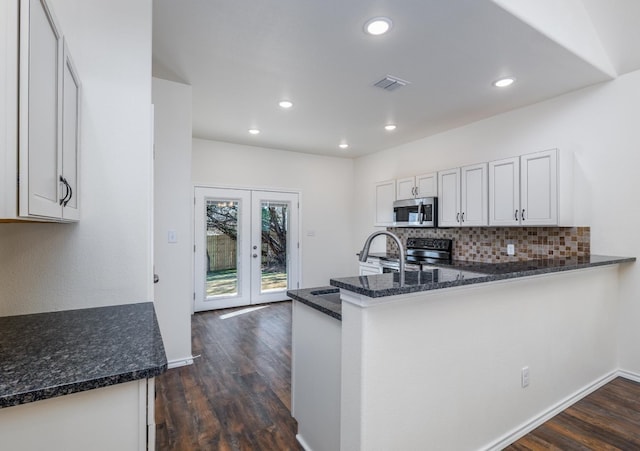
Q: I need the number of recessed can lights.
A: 6